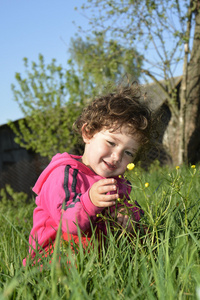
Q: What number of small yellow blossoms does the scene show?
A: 4